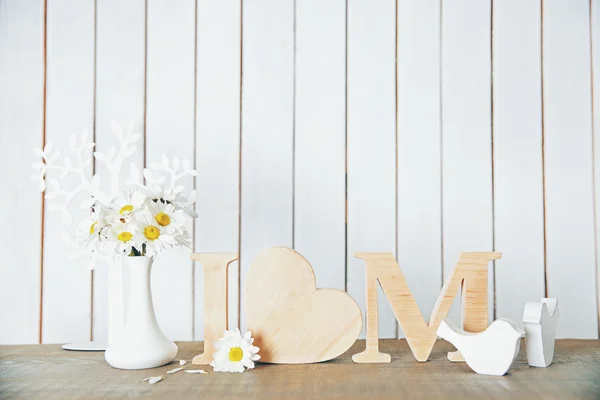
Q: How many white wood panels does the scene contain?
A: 13